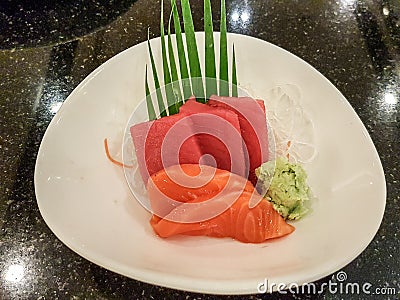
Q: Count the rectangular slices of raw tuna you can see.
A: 3